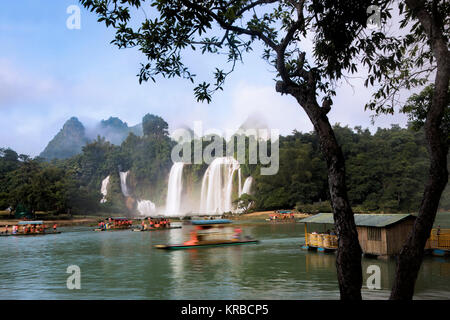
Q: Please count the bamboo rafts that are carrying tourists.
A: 5